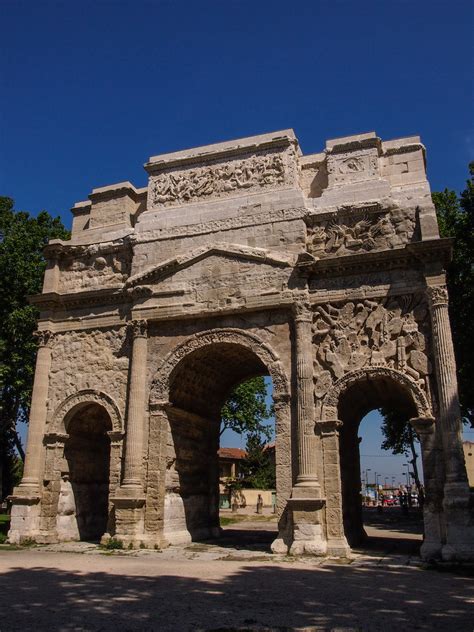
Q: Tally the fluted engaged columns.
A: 4